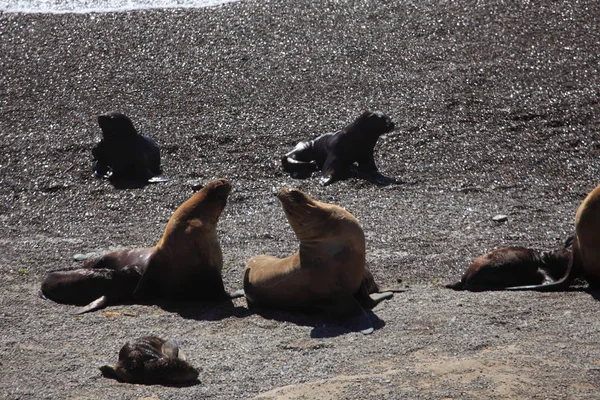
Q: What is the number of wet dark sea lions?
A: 2